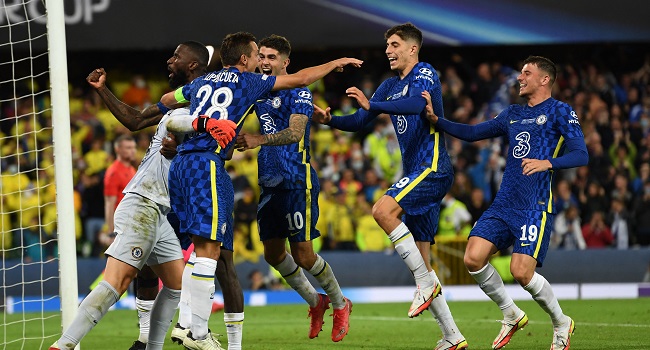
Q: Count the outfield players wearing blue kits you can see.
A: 5